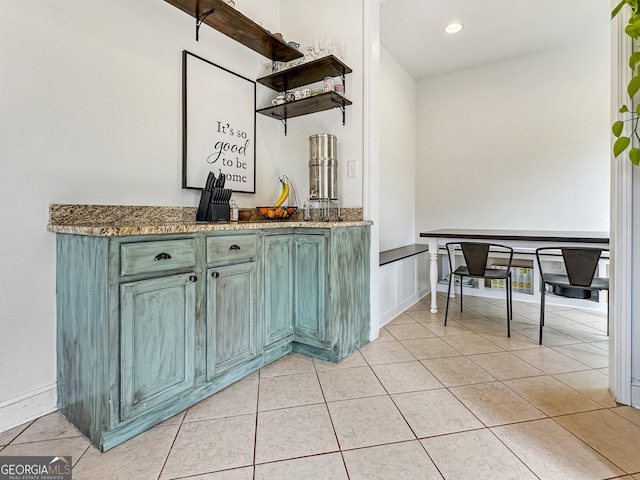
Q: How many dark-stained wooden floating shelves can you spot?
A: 3